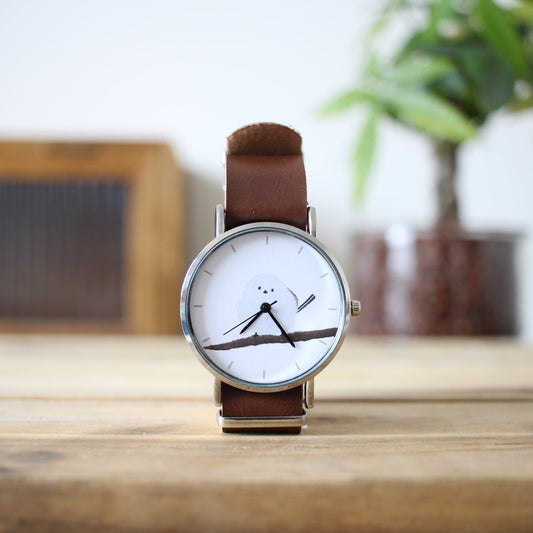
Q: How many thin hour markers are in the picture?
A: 12